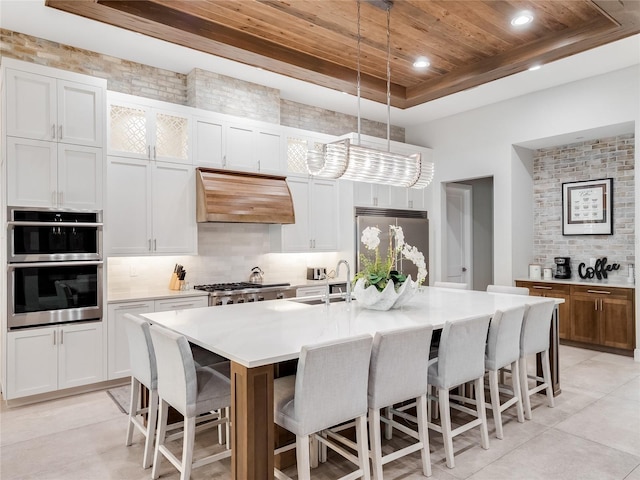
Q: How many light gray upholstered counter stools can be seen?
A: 9